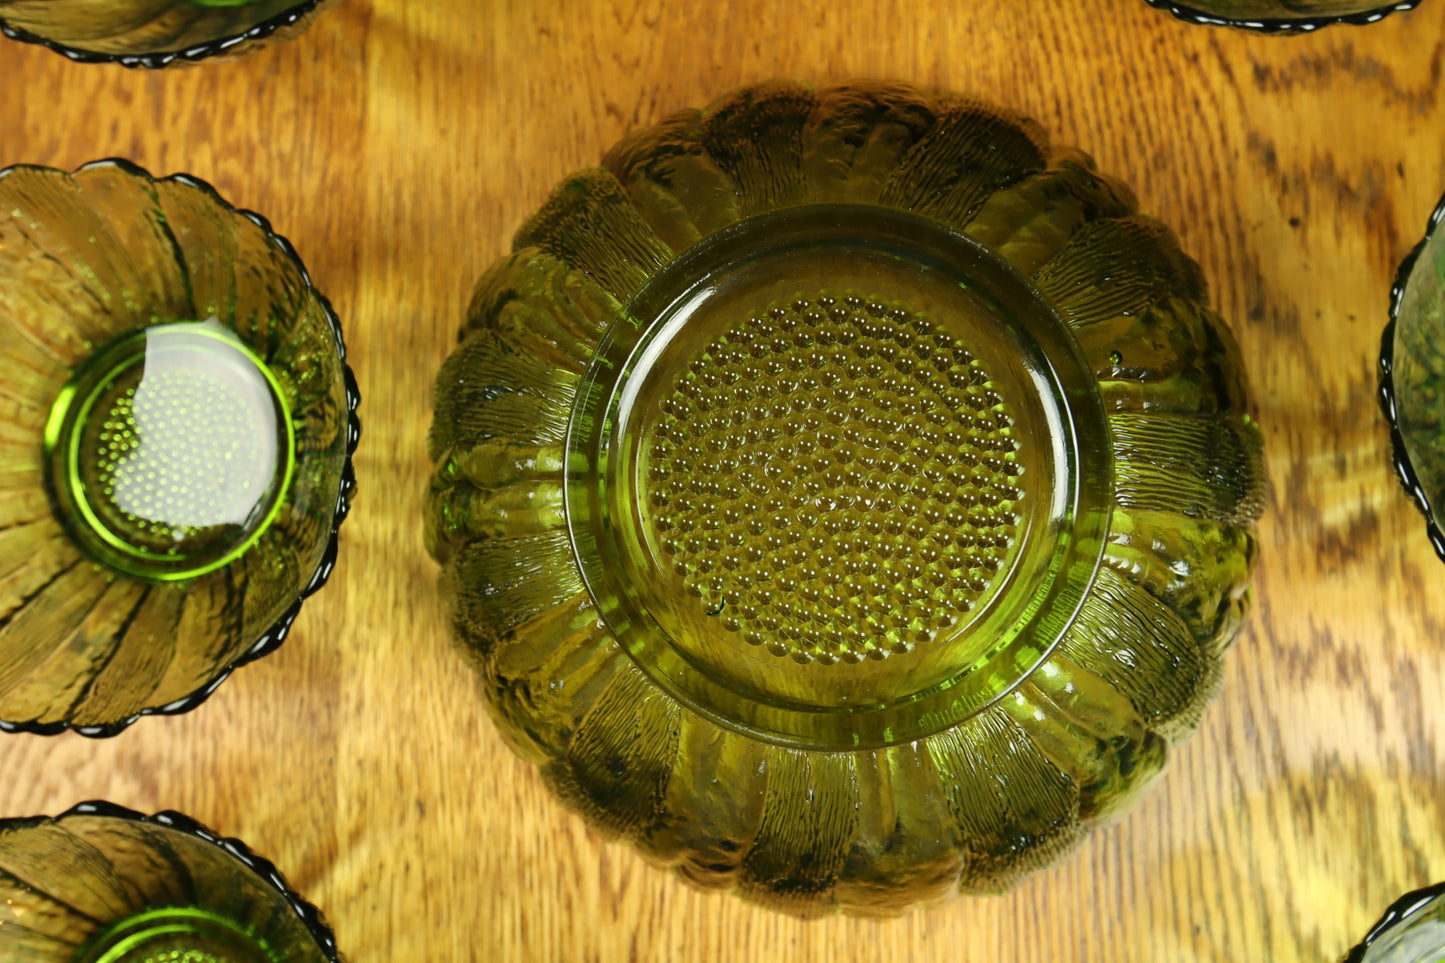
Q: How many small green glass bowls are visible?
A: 6